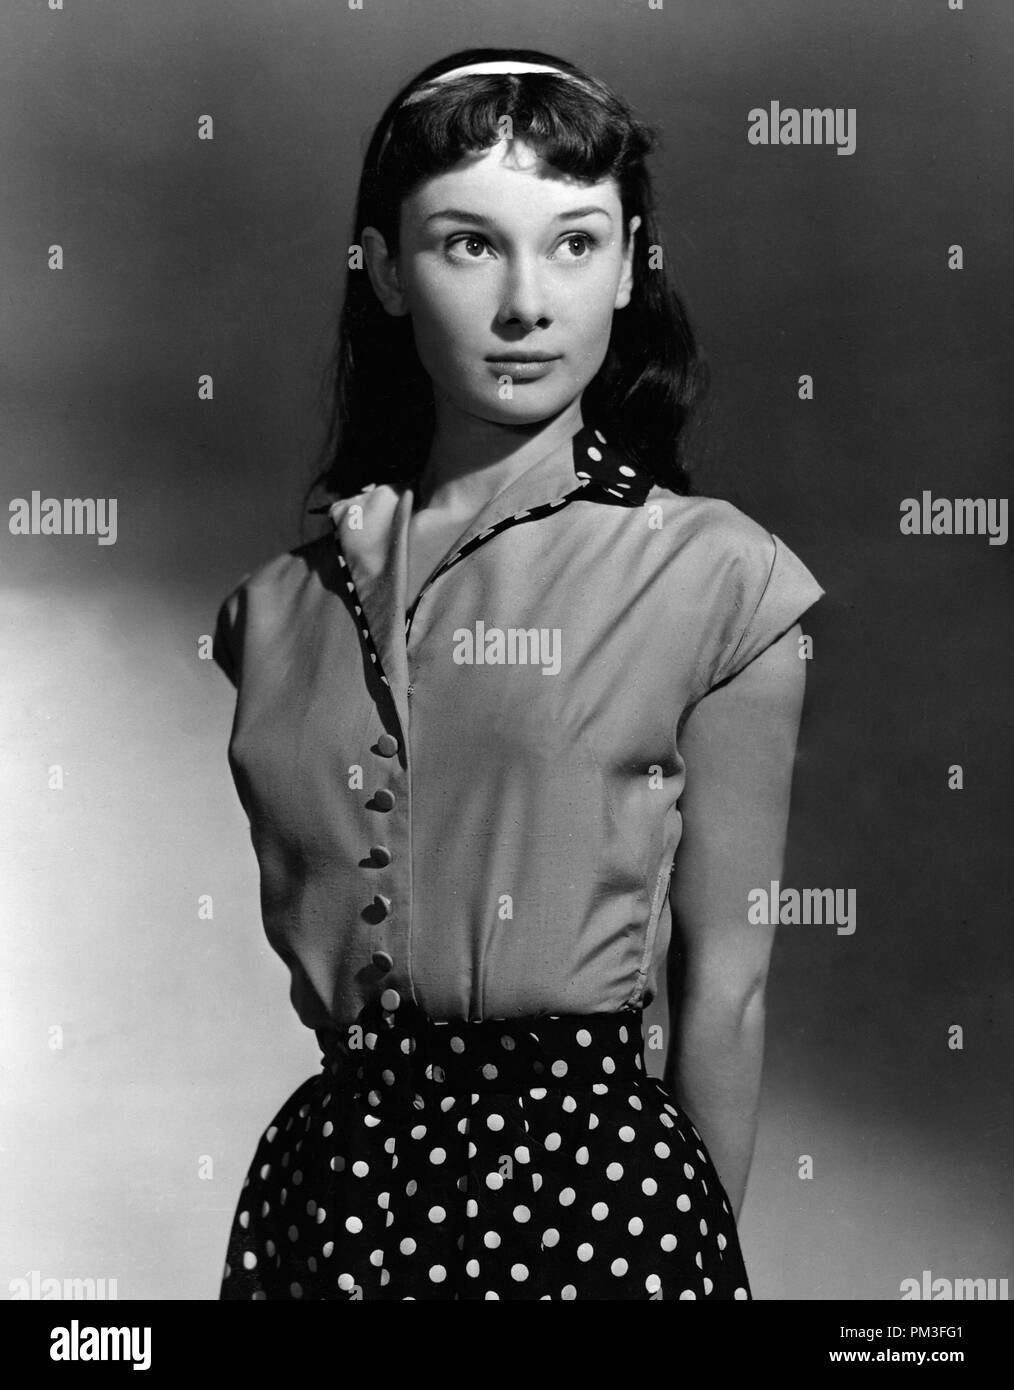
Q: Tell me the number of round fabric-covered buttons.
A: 6